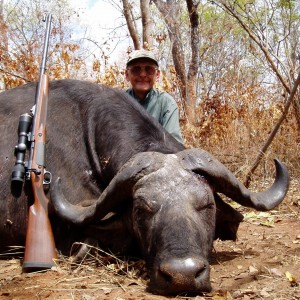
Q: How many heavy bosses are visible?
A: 2